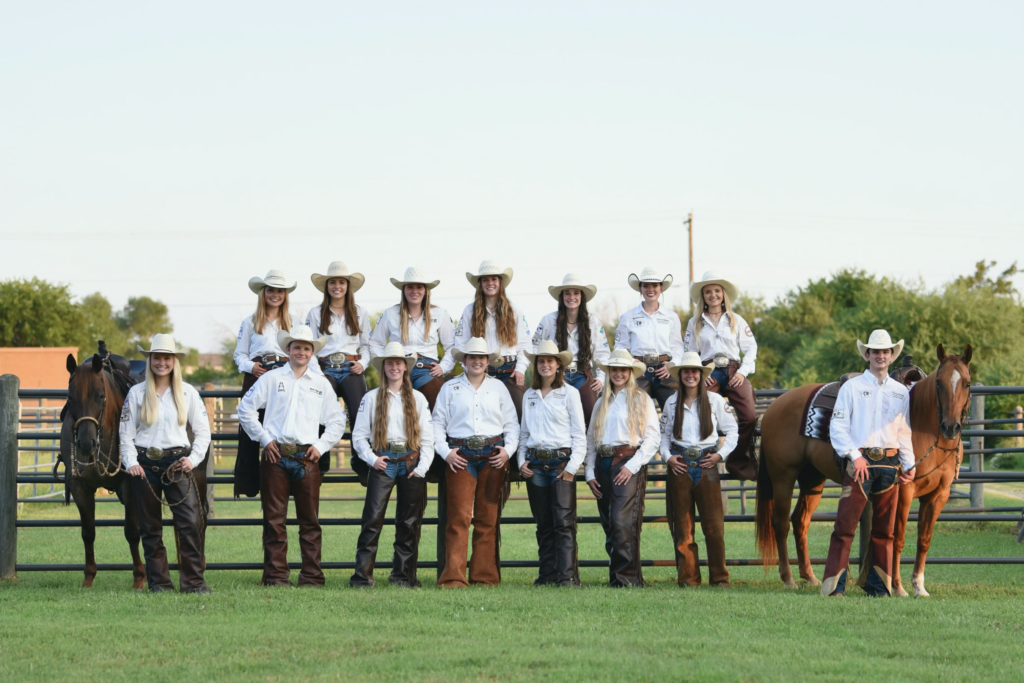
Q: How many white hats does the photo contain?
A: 15